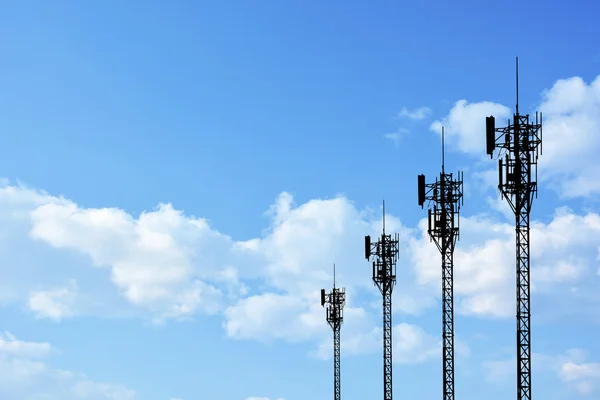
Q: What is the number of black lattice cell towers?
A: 4